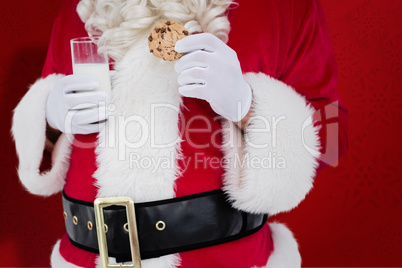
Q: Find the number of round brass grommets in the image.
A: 6